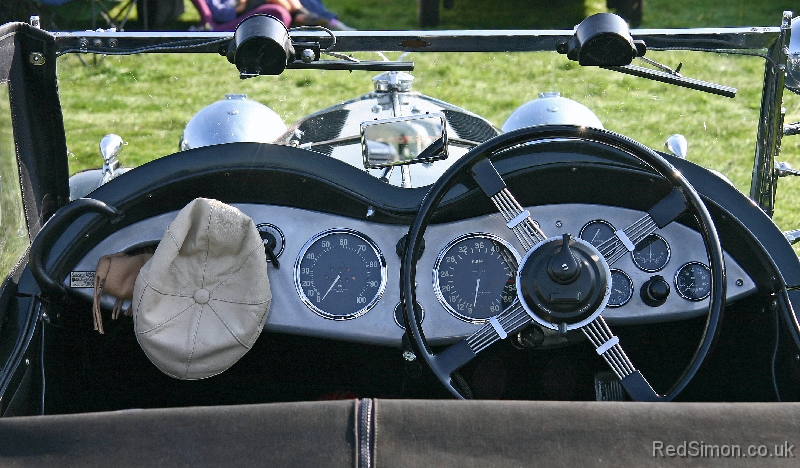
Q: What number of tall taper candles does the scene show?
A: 0